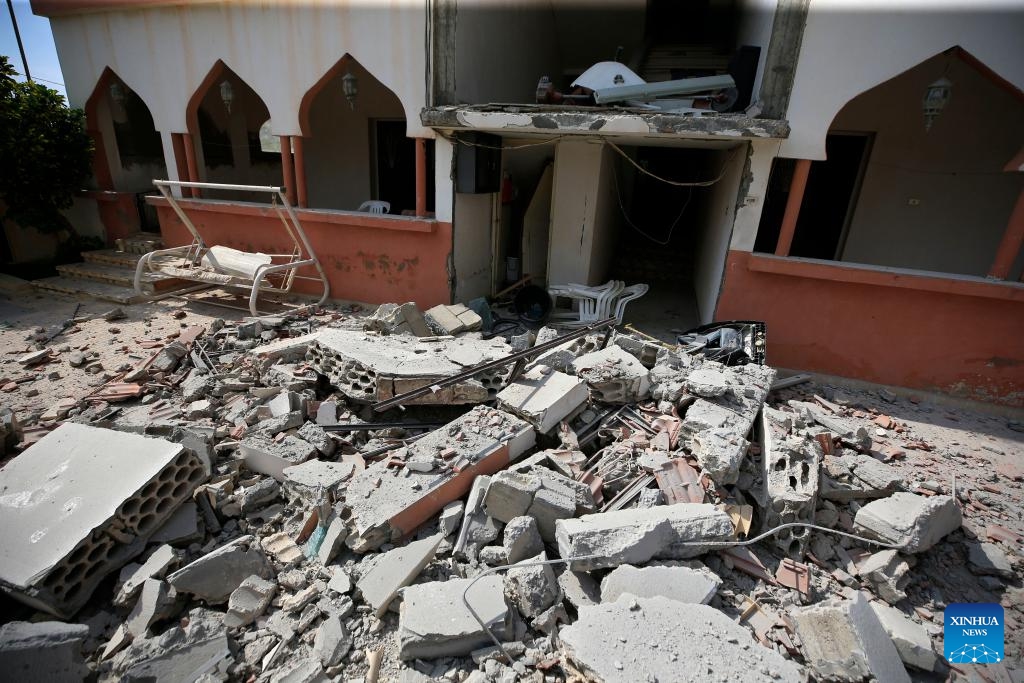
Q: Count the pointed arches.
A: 4